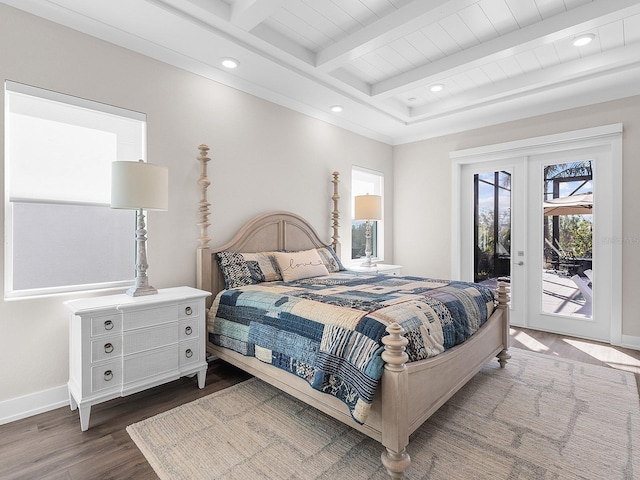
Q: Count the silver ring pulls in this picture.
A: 6